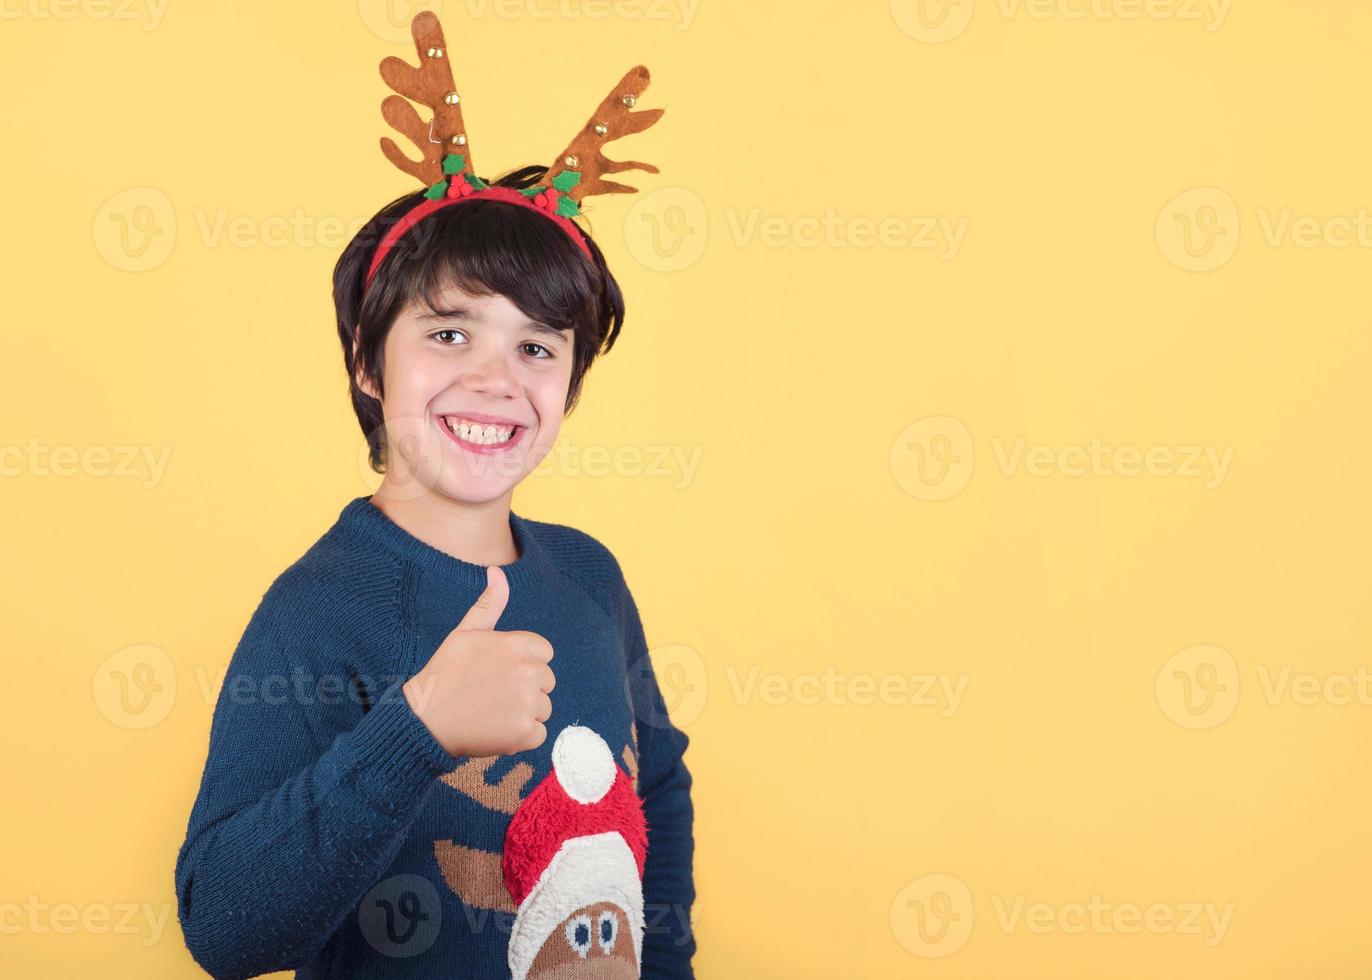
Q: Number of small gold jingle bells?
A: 6